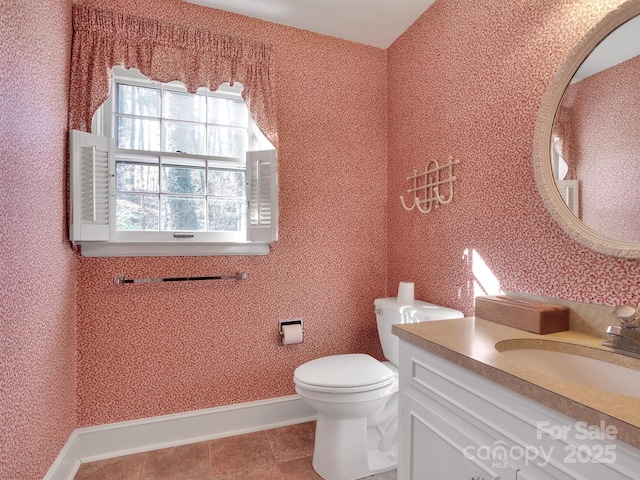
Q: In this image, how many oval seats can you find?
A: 1